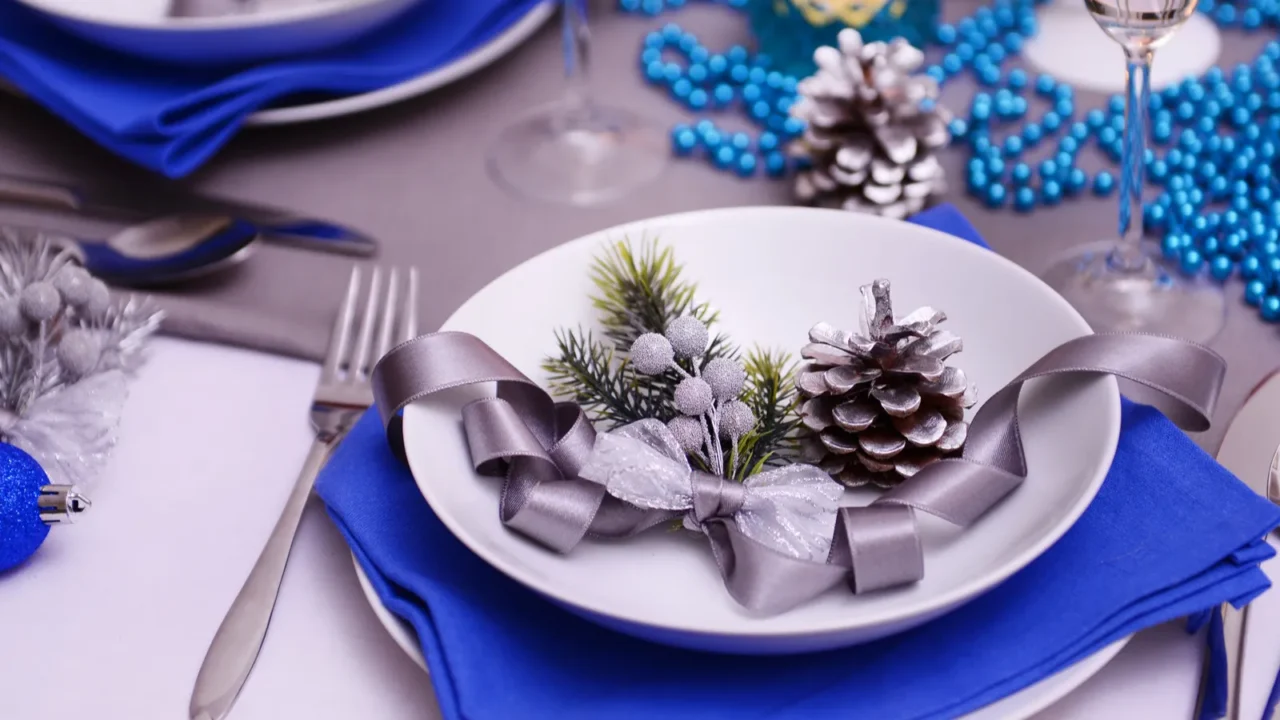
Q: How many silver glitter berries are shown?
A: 11